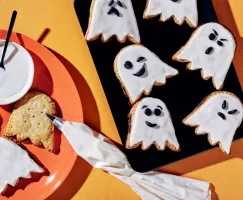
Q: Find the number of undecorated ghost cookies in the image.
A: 1